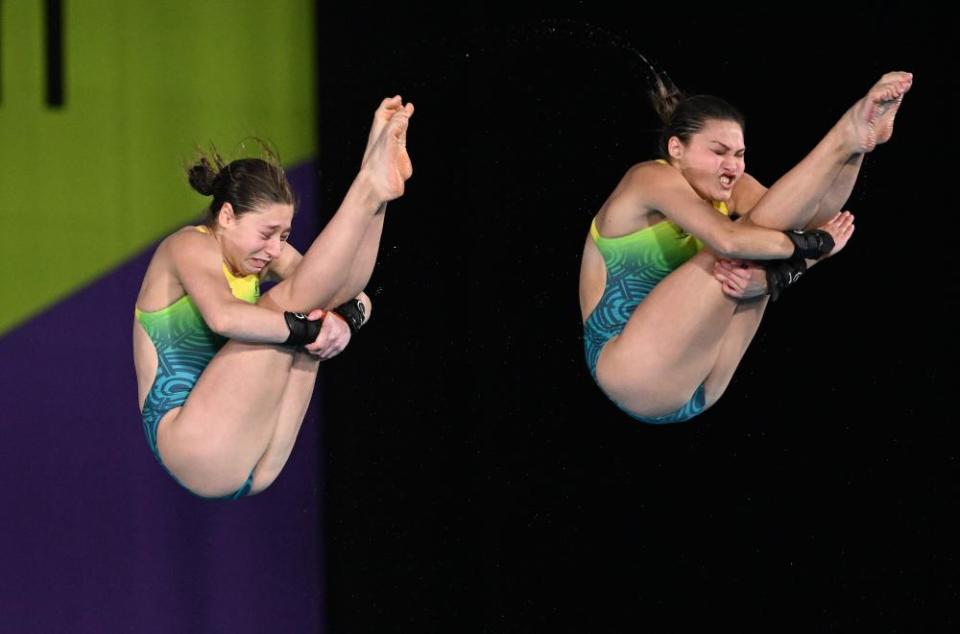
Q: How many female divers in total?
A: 2